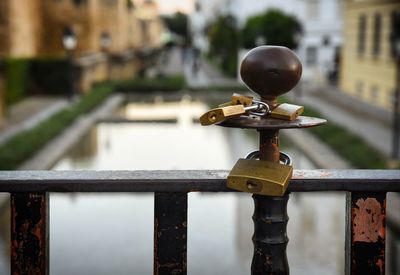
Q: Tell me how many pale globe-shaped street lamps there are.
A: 2